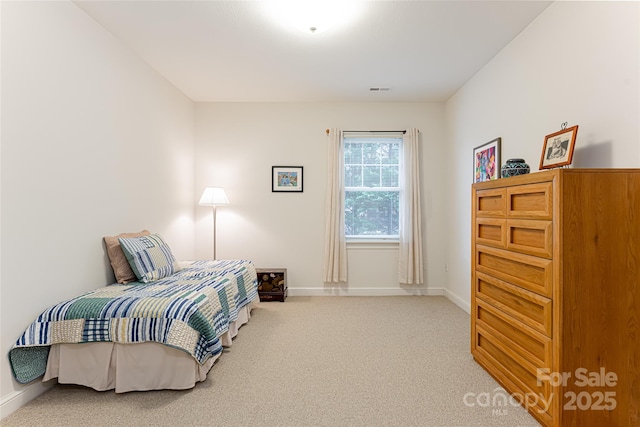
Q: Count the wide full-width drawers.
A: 4